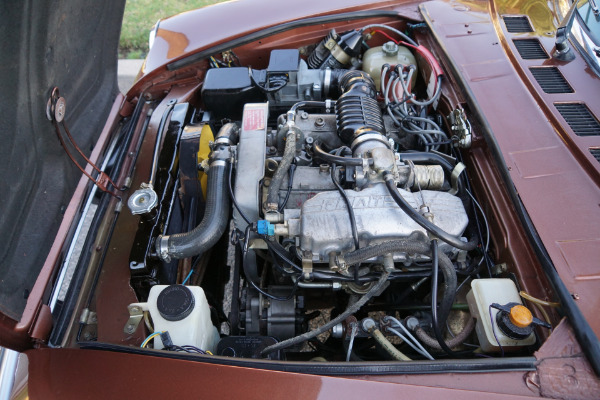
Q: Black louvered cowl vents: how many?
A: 5